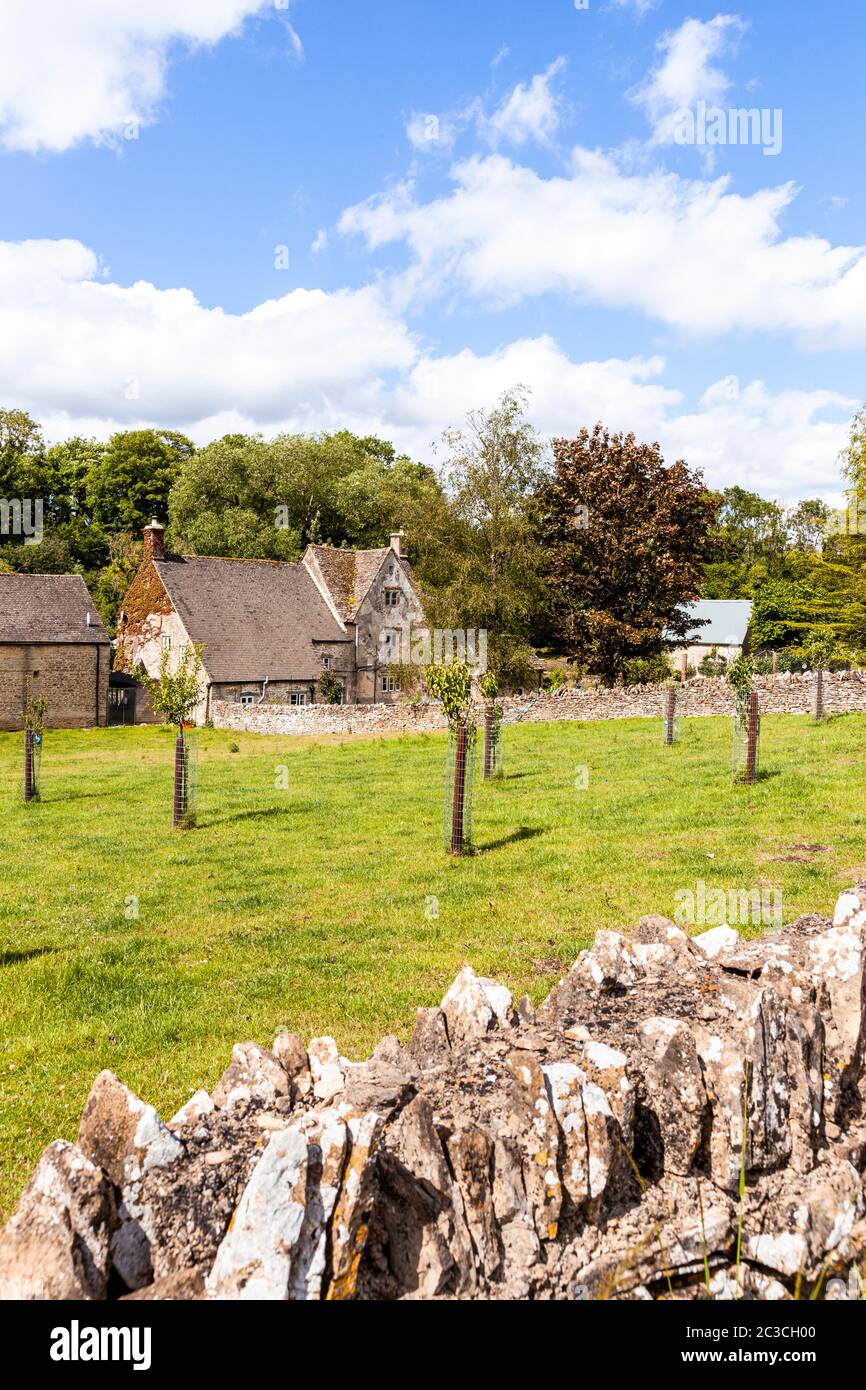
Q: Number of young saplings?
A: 7